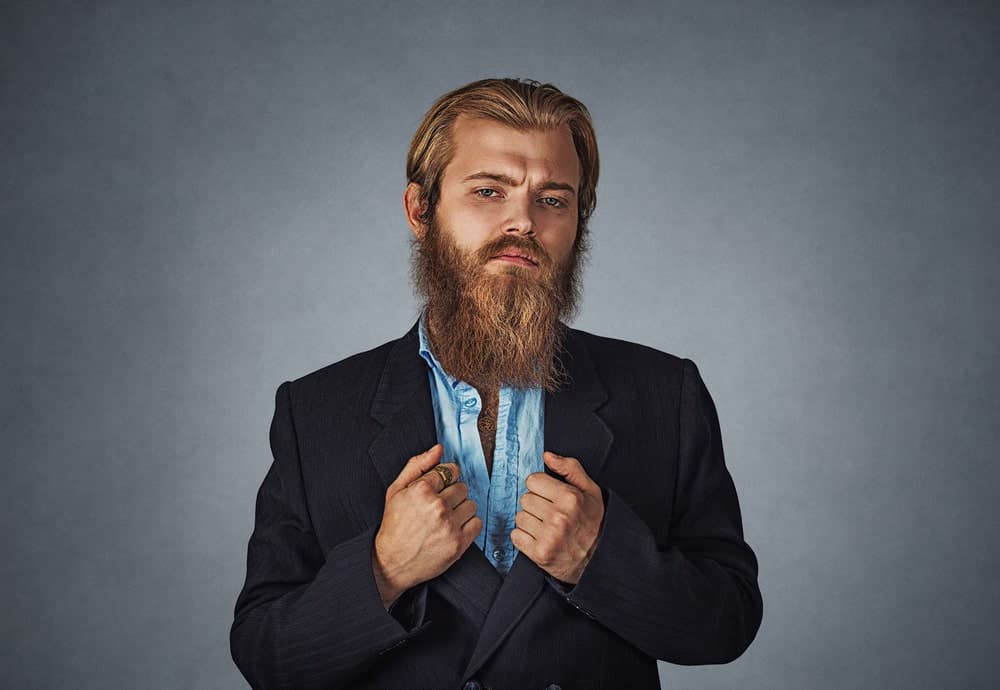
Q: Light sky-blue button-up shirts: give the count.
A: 1